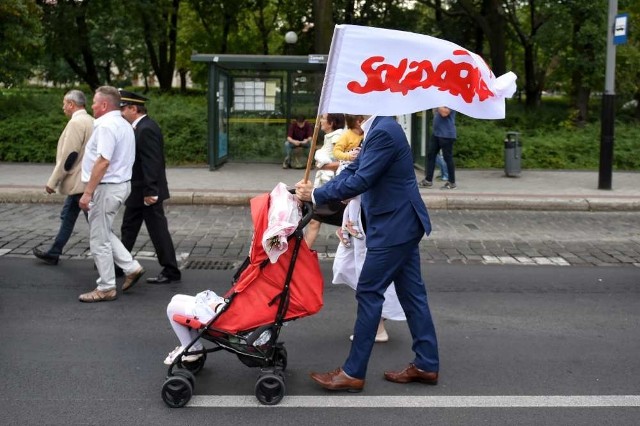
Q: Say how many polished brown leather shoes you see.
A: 2